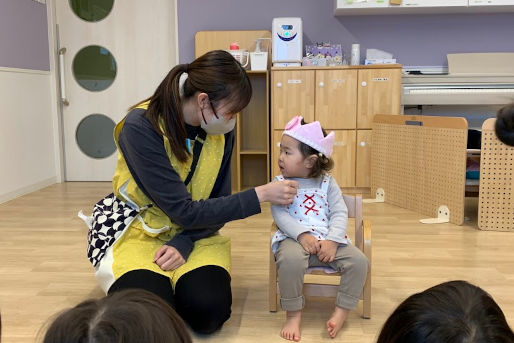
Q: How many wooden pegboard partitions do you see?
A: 2